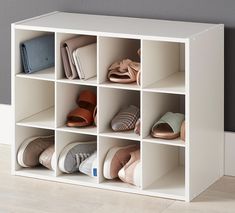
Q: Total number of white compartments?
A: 12